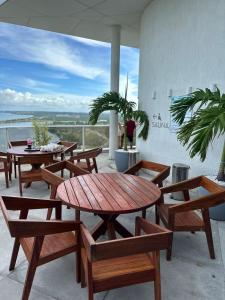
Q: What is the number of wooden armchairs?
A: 10